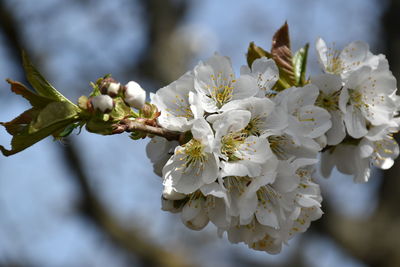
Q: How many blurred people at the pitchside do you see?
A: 0